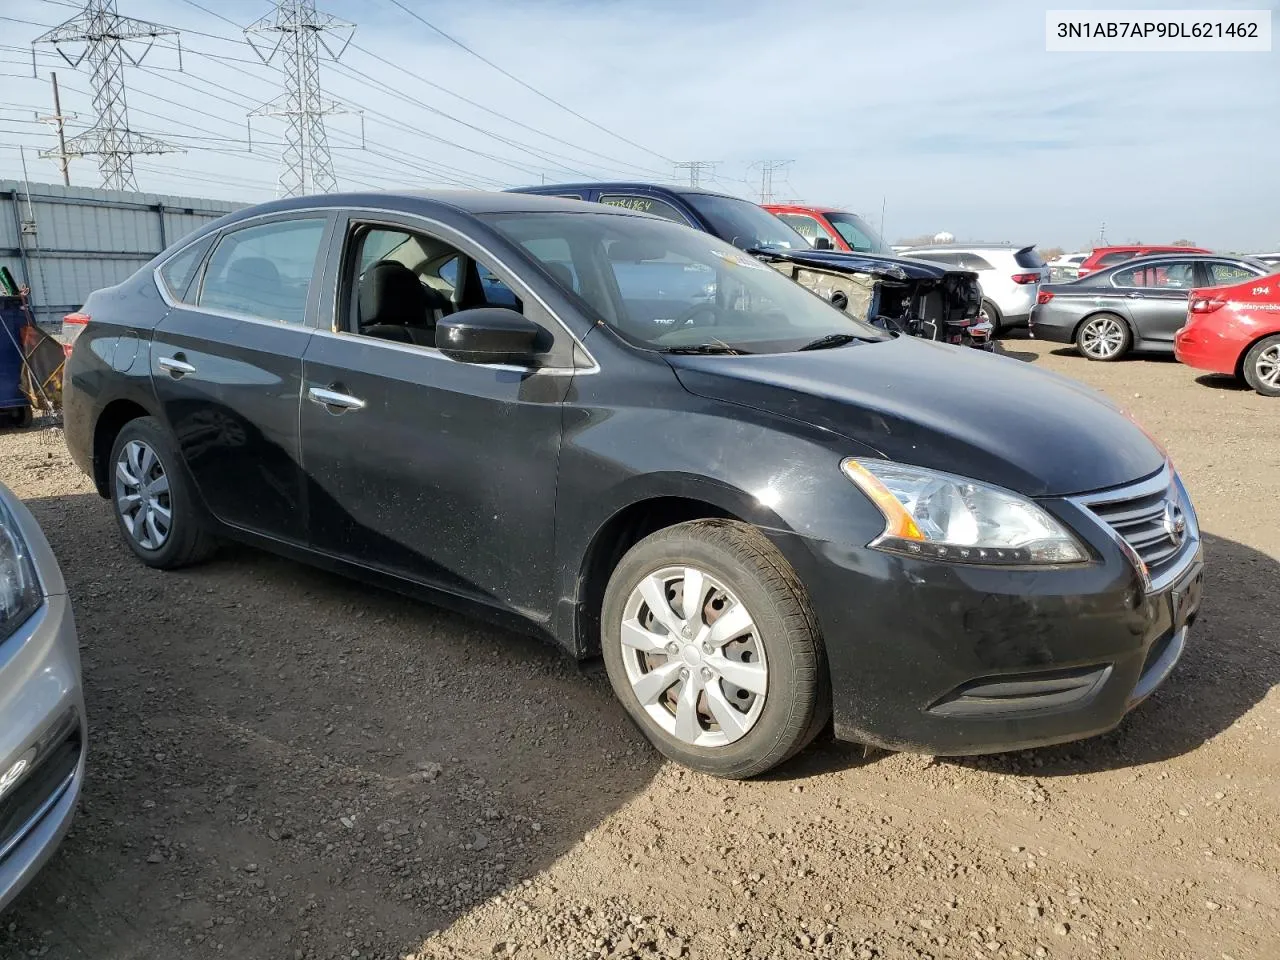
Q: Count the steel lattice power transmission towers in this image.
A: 4